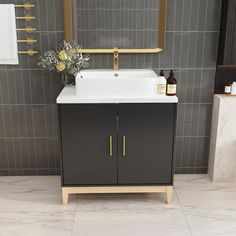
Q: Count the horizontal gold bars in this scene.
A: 5